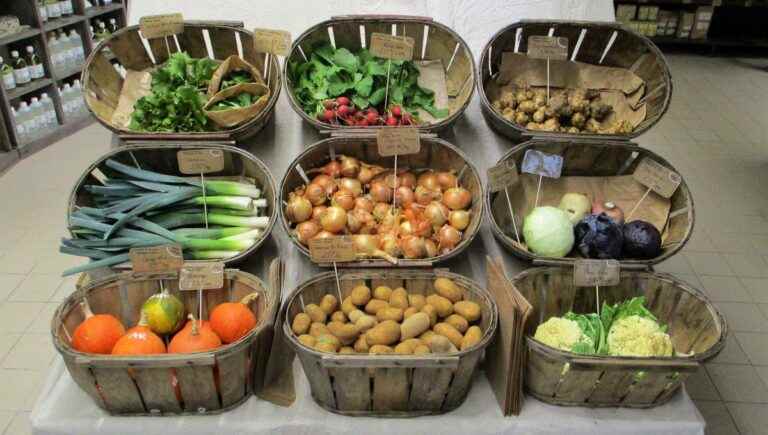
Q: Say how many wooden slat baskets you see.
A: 9